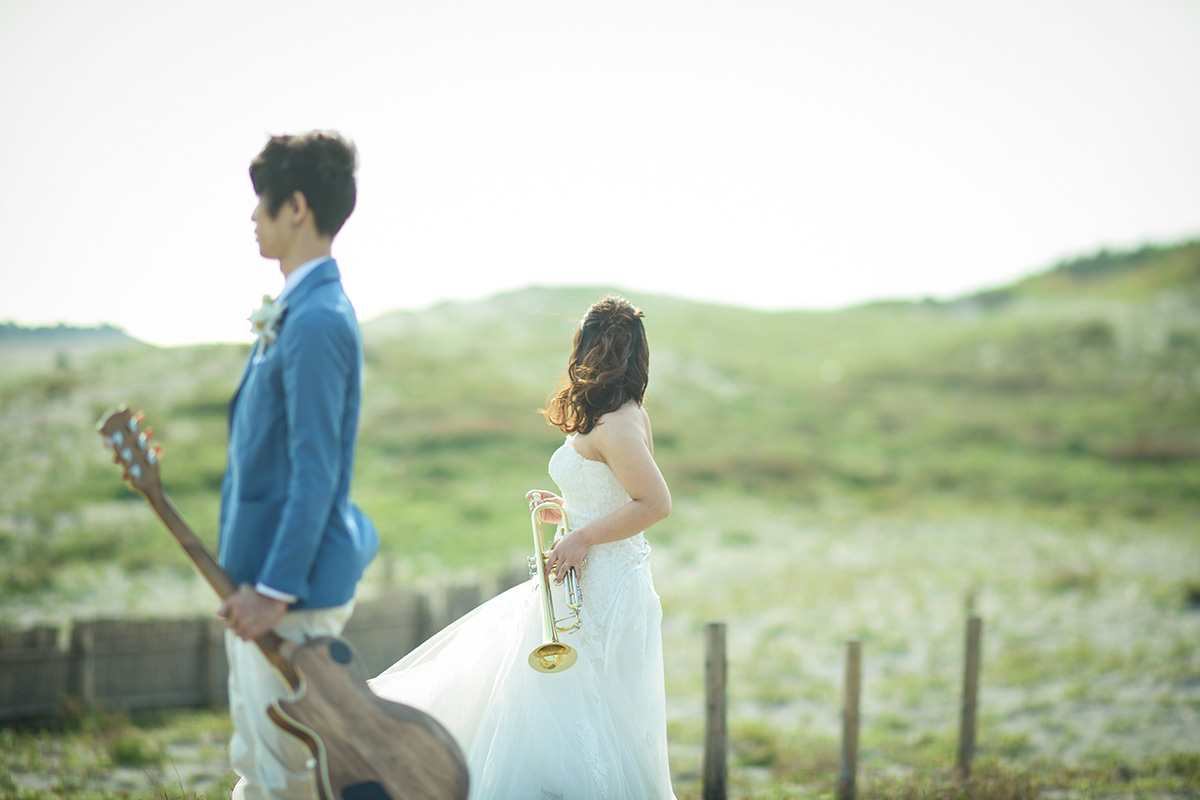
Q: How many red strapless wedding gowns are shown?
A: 0